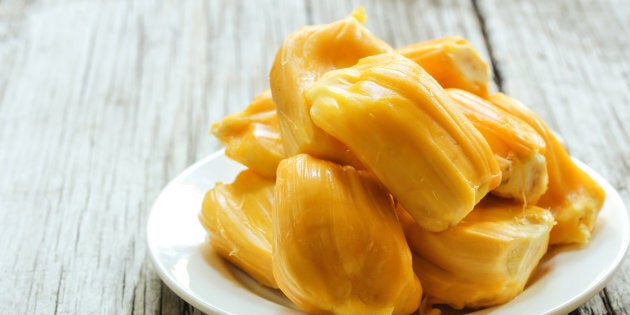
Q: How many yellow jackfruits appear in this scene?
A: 9